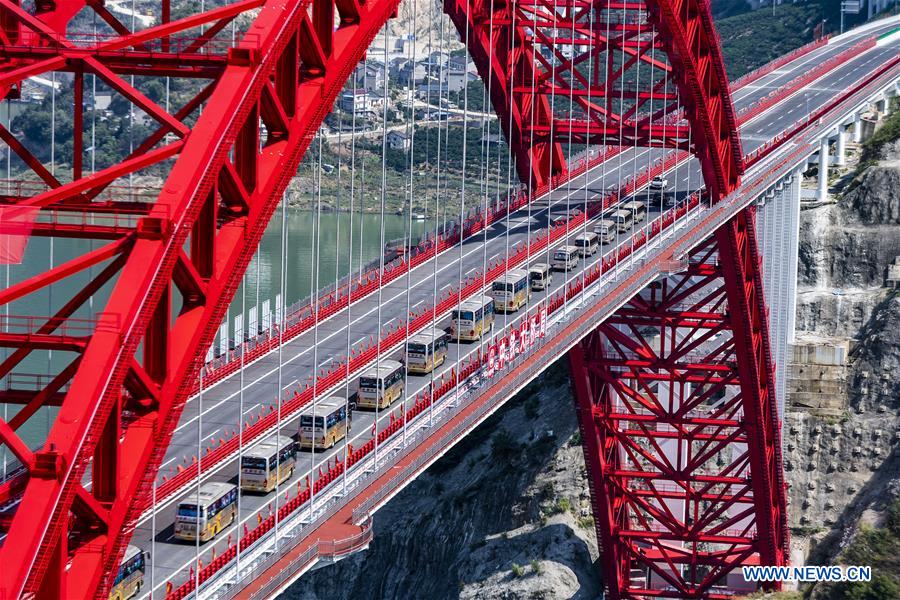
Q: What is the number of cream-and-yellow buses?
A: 8